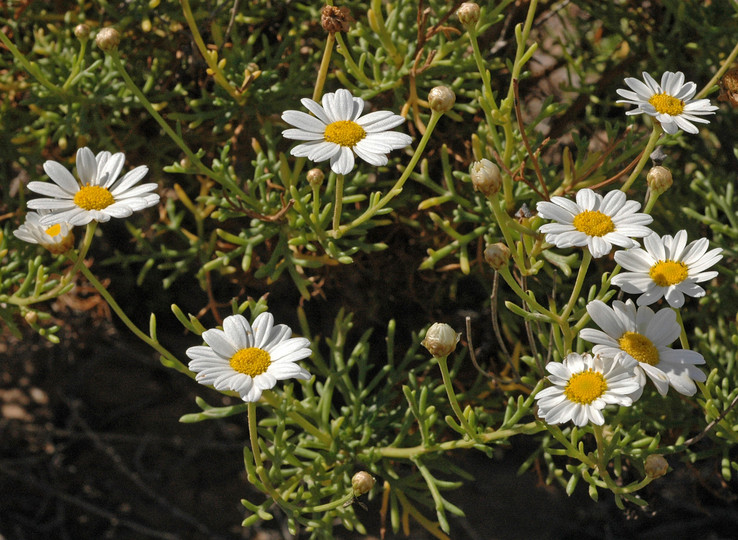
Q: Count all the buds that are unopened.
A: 11